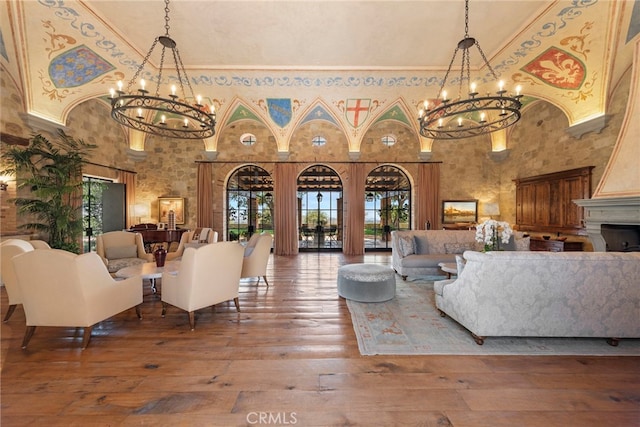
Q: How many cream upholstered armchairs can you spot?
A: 6